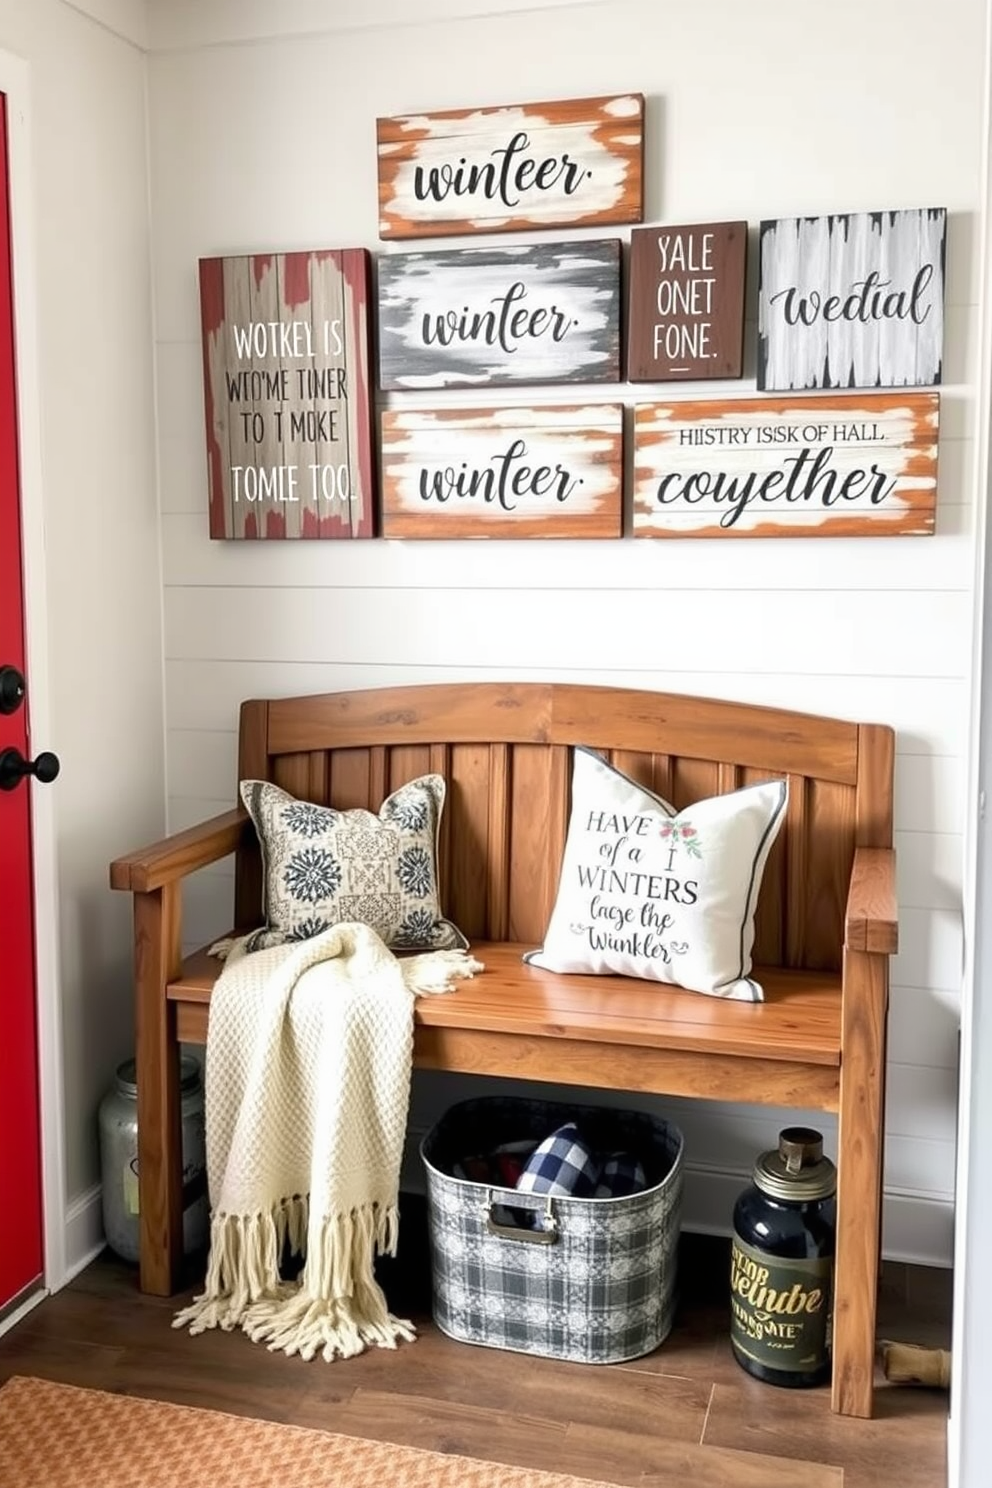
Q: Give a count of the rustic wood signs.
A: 7